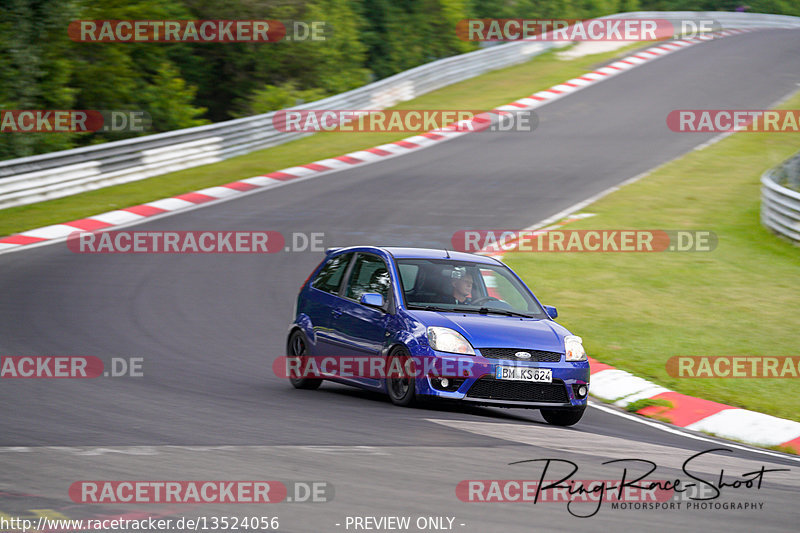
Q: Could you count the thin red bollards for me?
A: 0